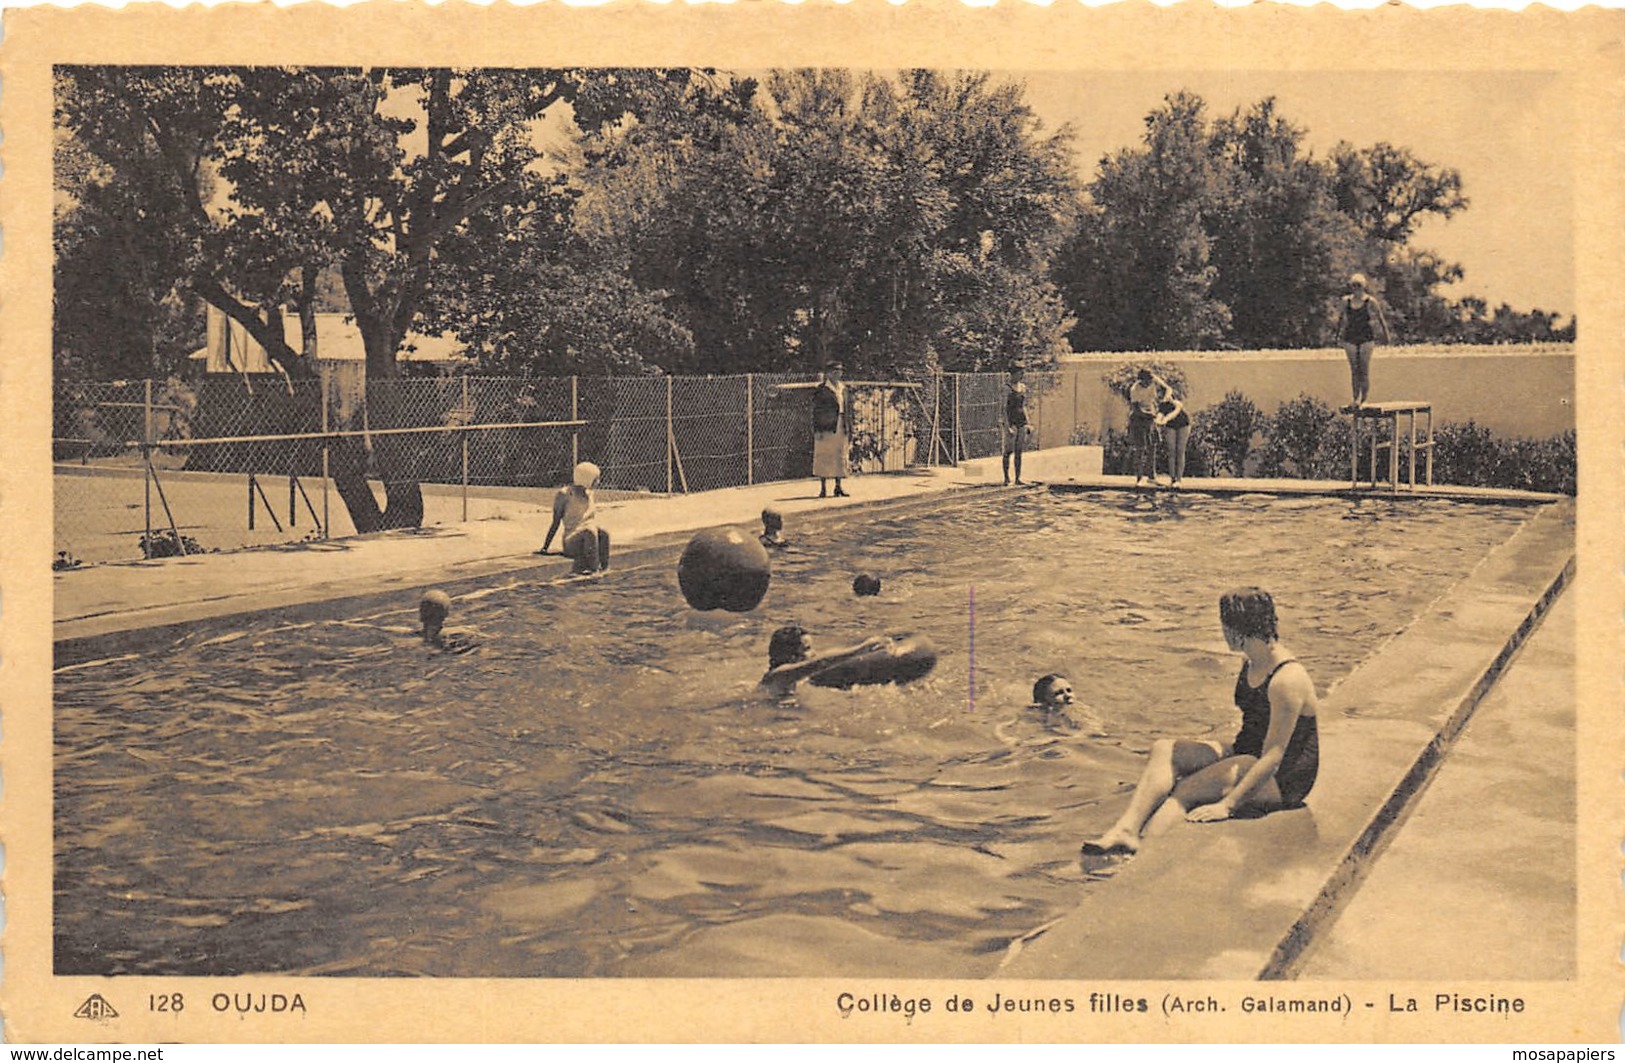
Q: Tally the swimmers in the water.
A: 5